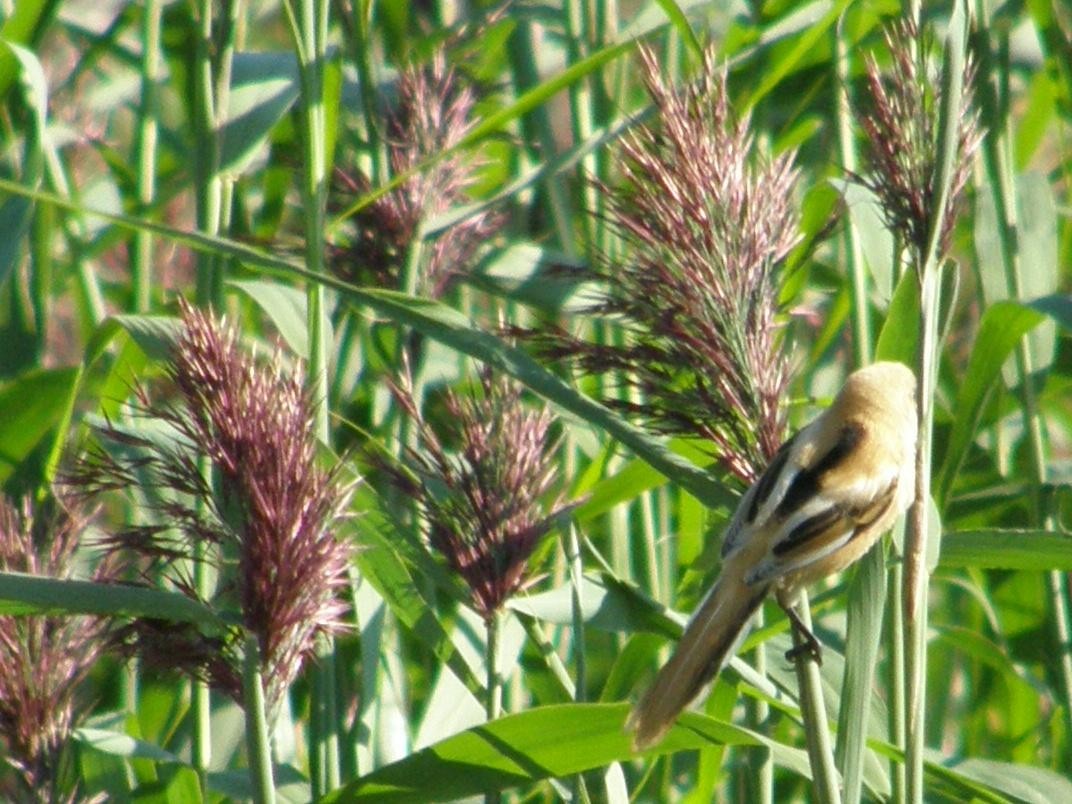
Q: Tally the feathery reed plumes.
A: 6